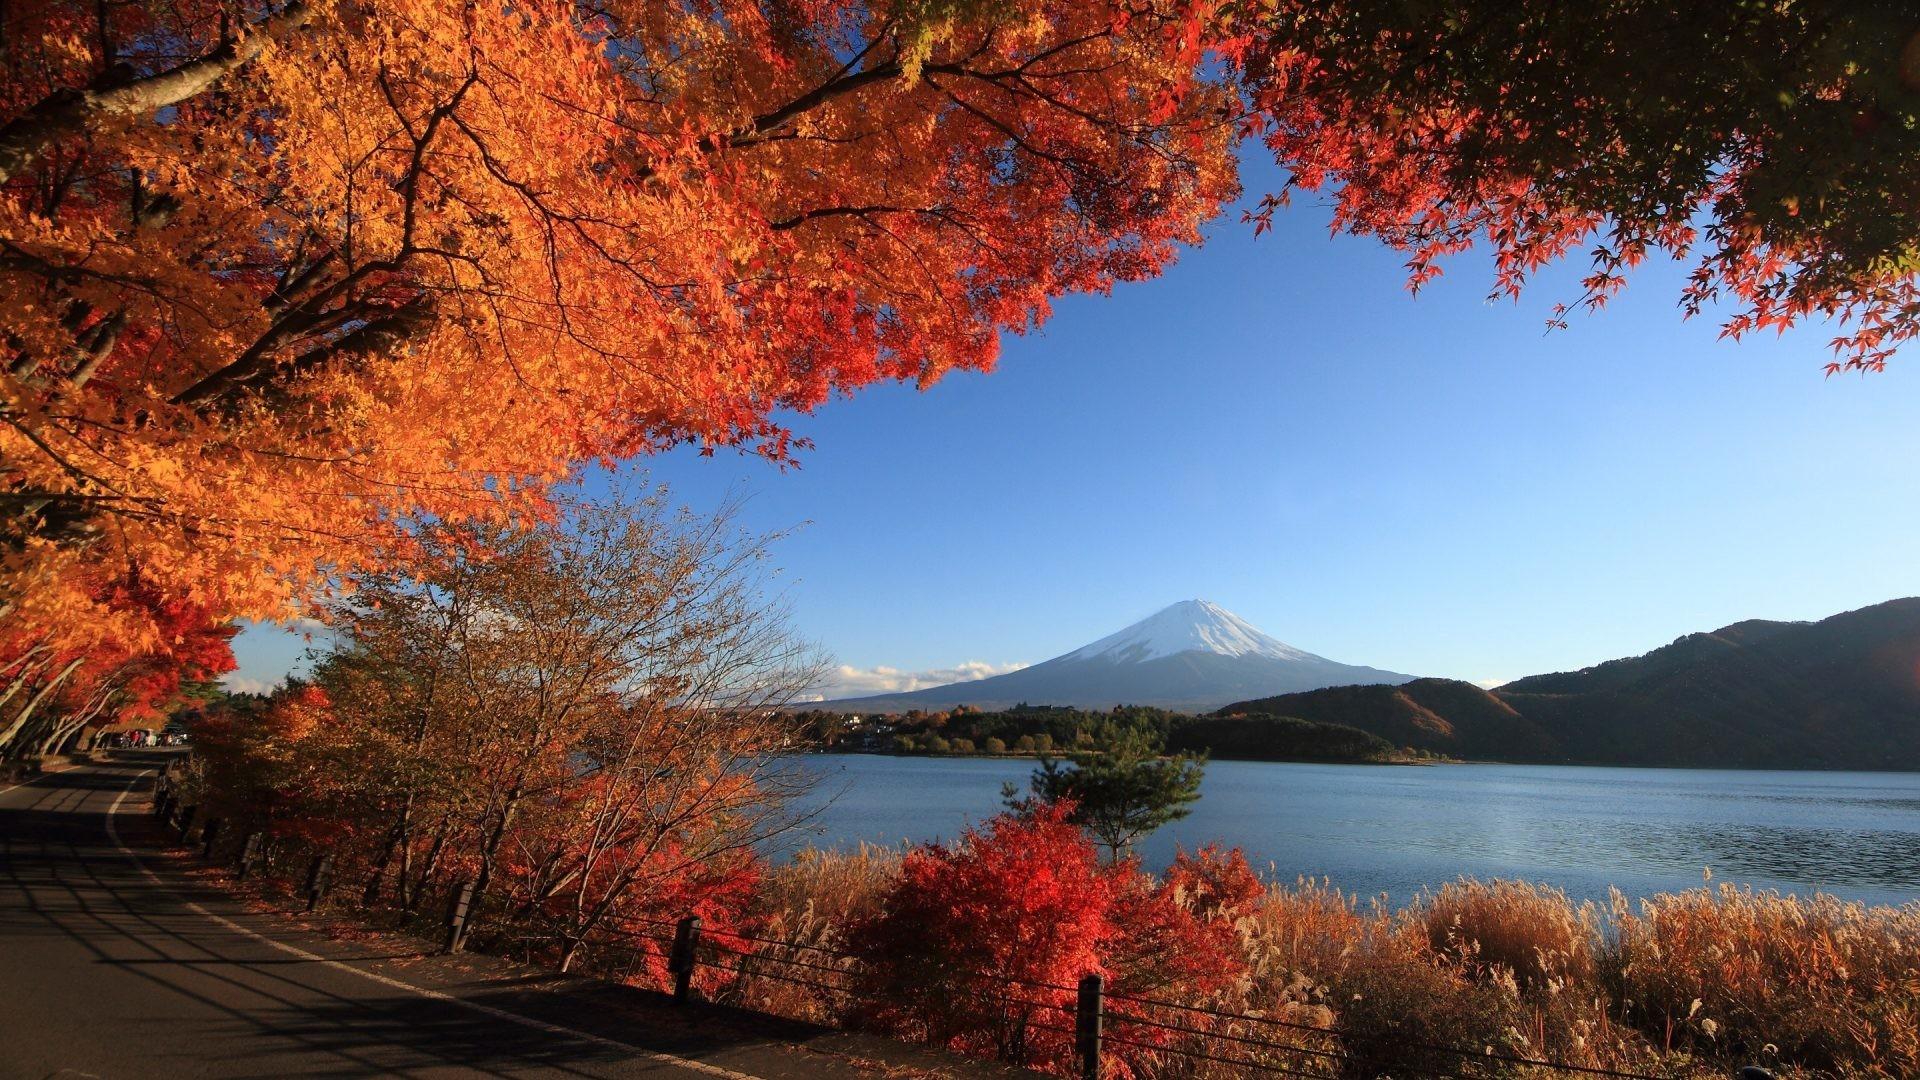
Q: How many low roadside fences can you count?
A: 1